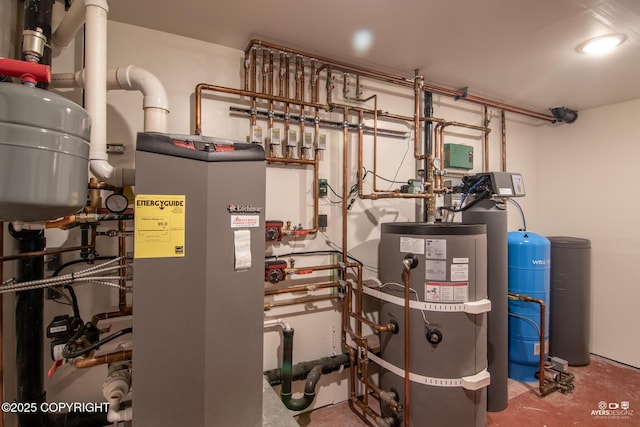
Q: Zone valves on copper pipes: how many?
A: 5